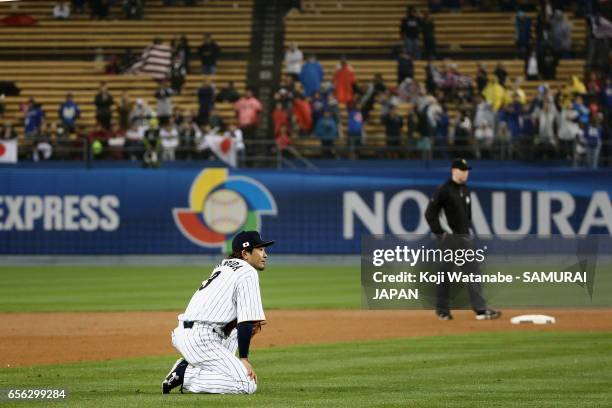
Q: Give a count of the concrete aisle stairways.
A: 1